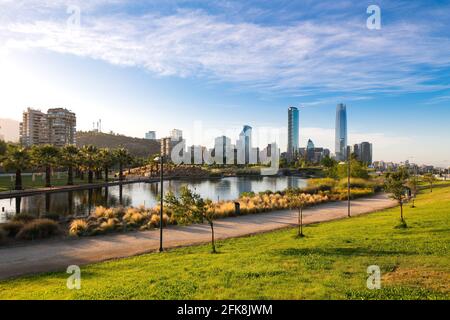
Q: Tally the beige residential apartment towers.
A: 2